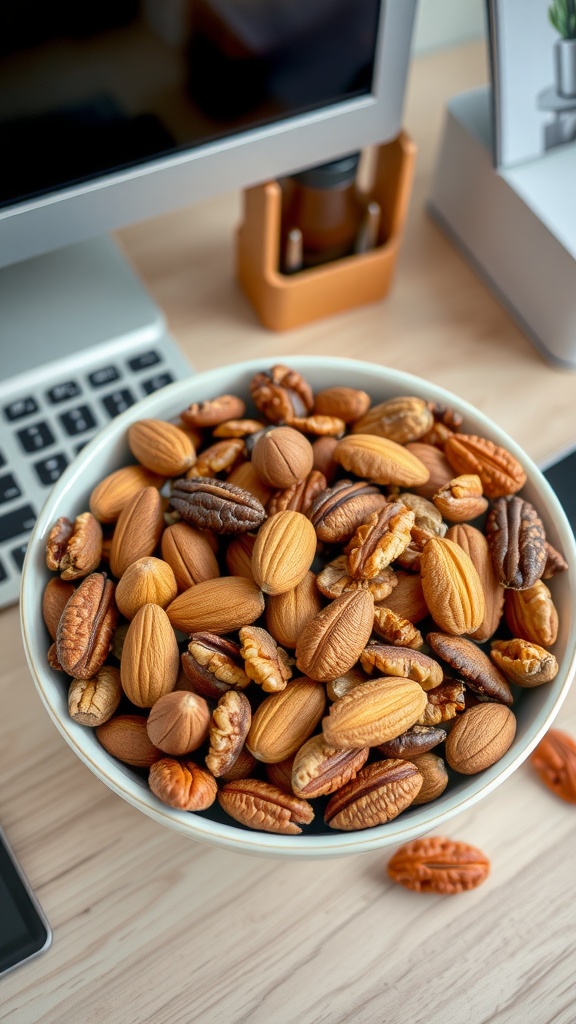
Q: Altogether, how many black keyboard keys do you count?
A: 15